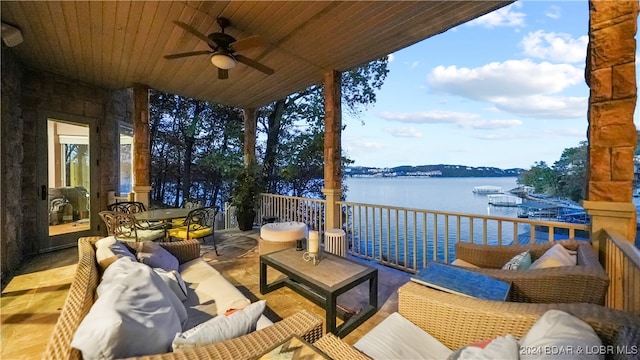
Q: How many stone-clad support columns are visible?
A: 4